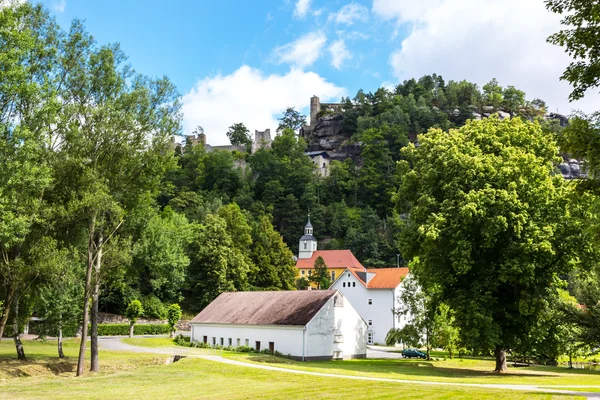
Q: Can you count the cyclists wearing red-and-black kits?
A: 0